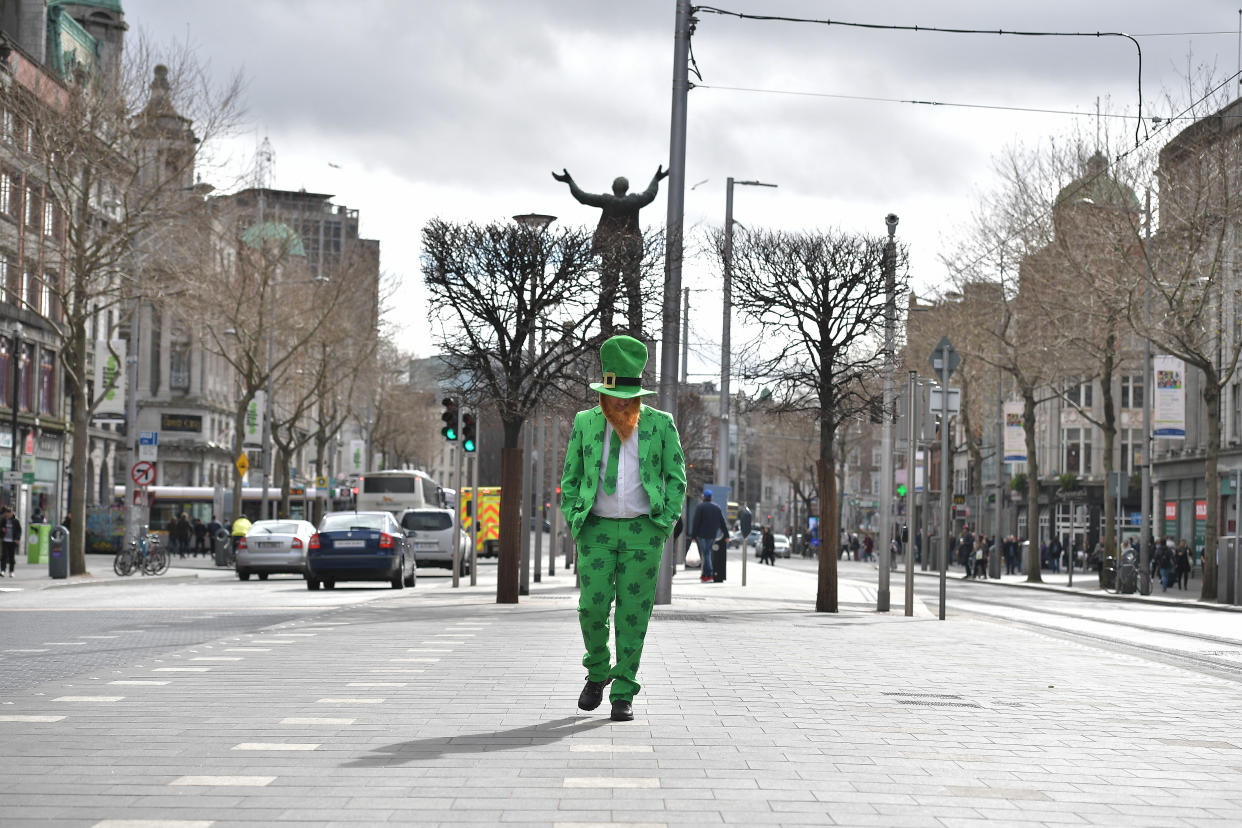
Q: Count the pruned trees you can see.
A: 2